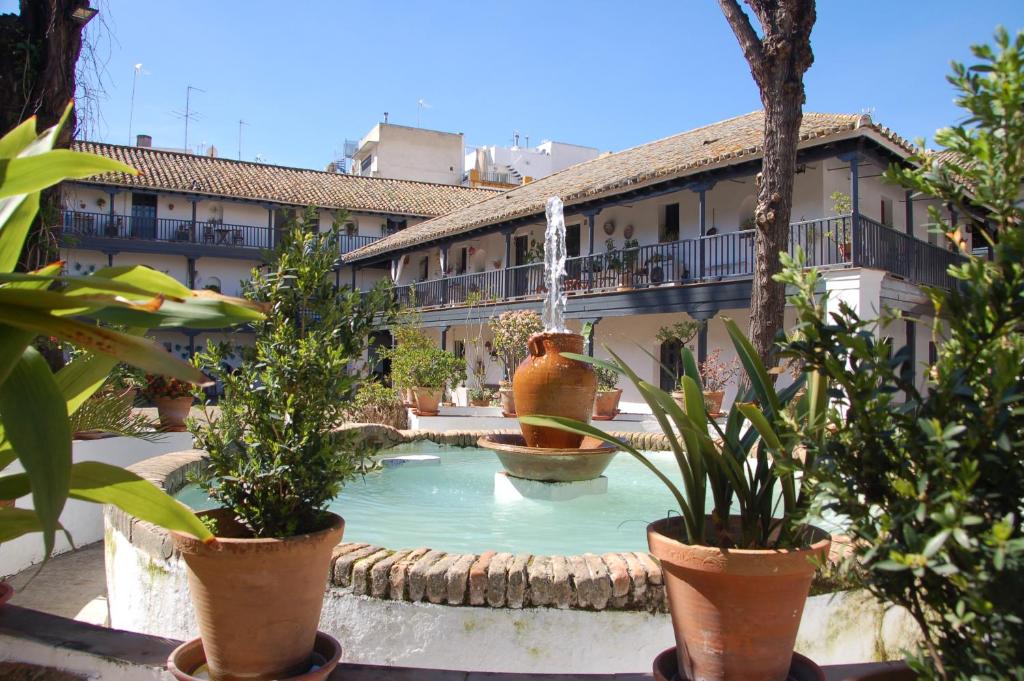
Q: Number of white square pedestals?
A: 2